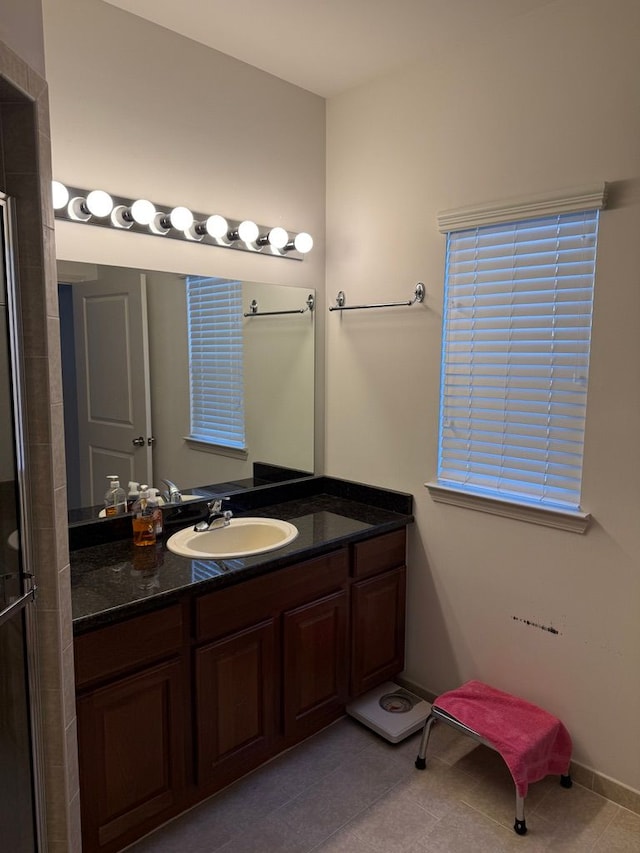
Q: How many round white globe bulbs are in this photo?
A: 8